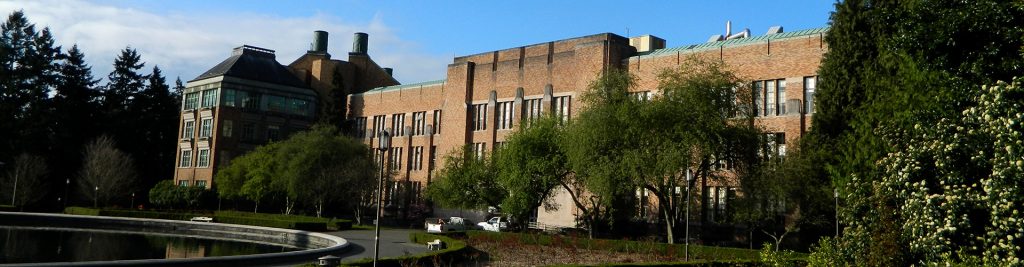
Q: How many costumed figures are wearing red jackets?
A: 0